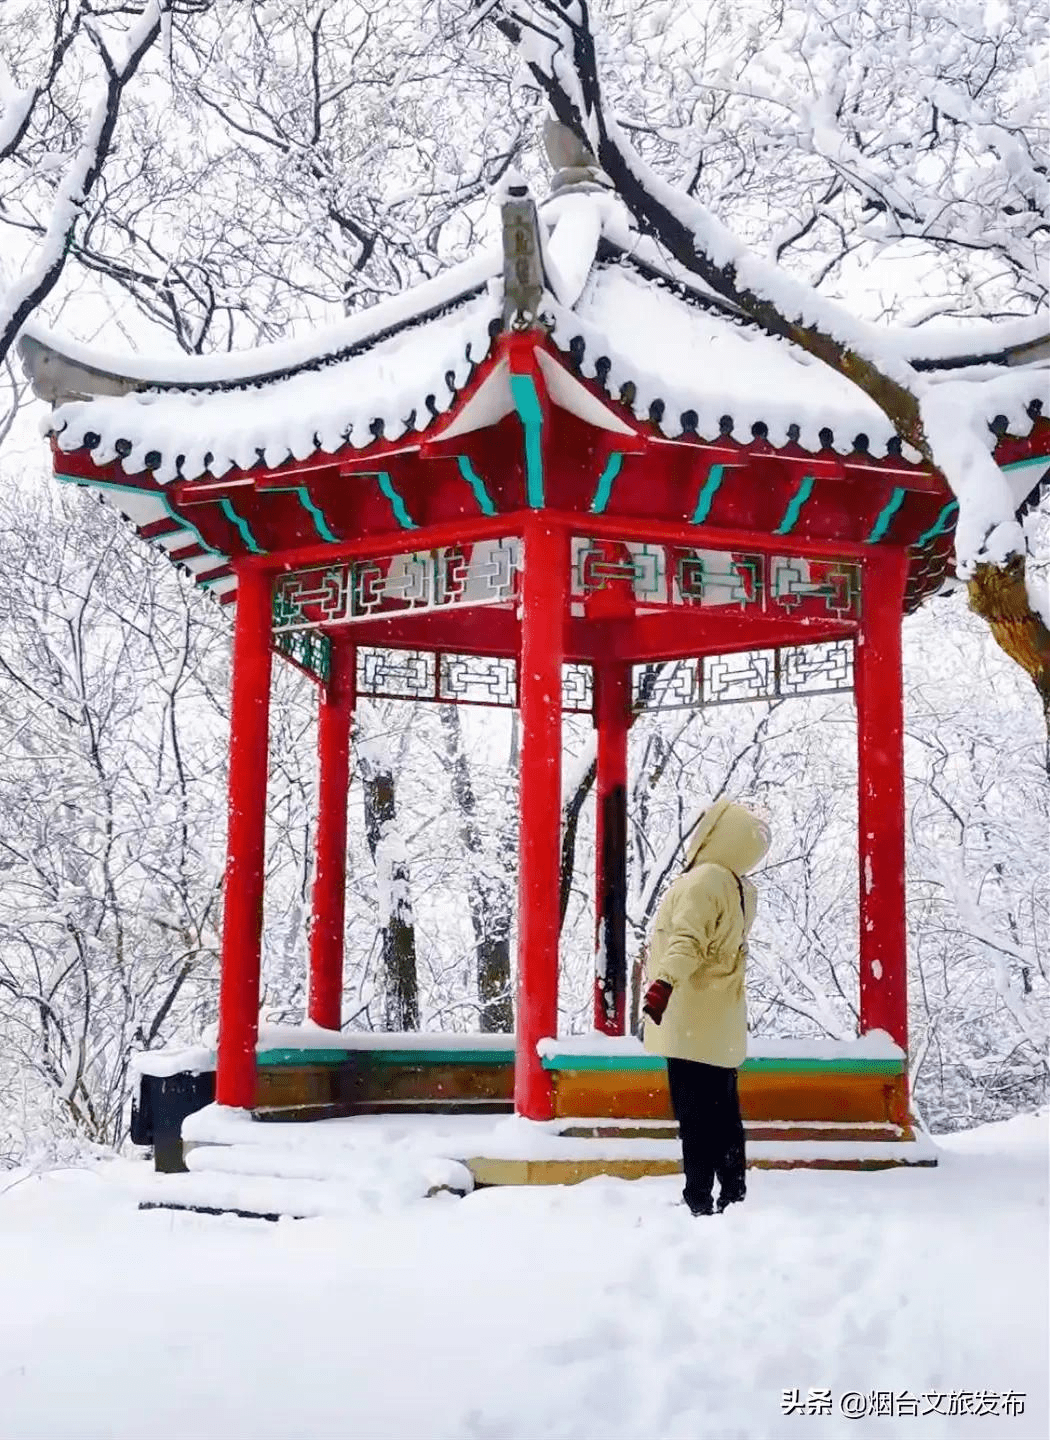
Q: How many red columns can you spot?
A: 5